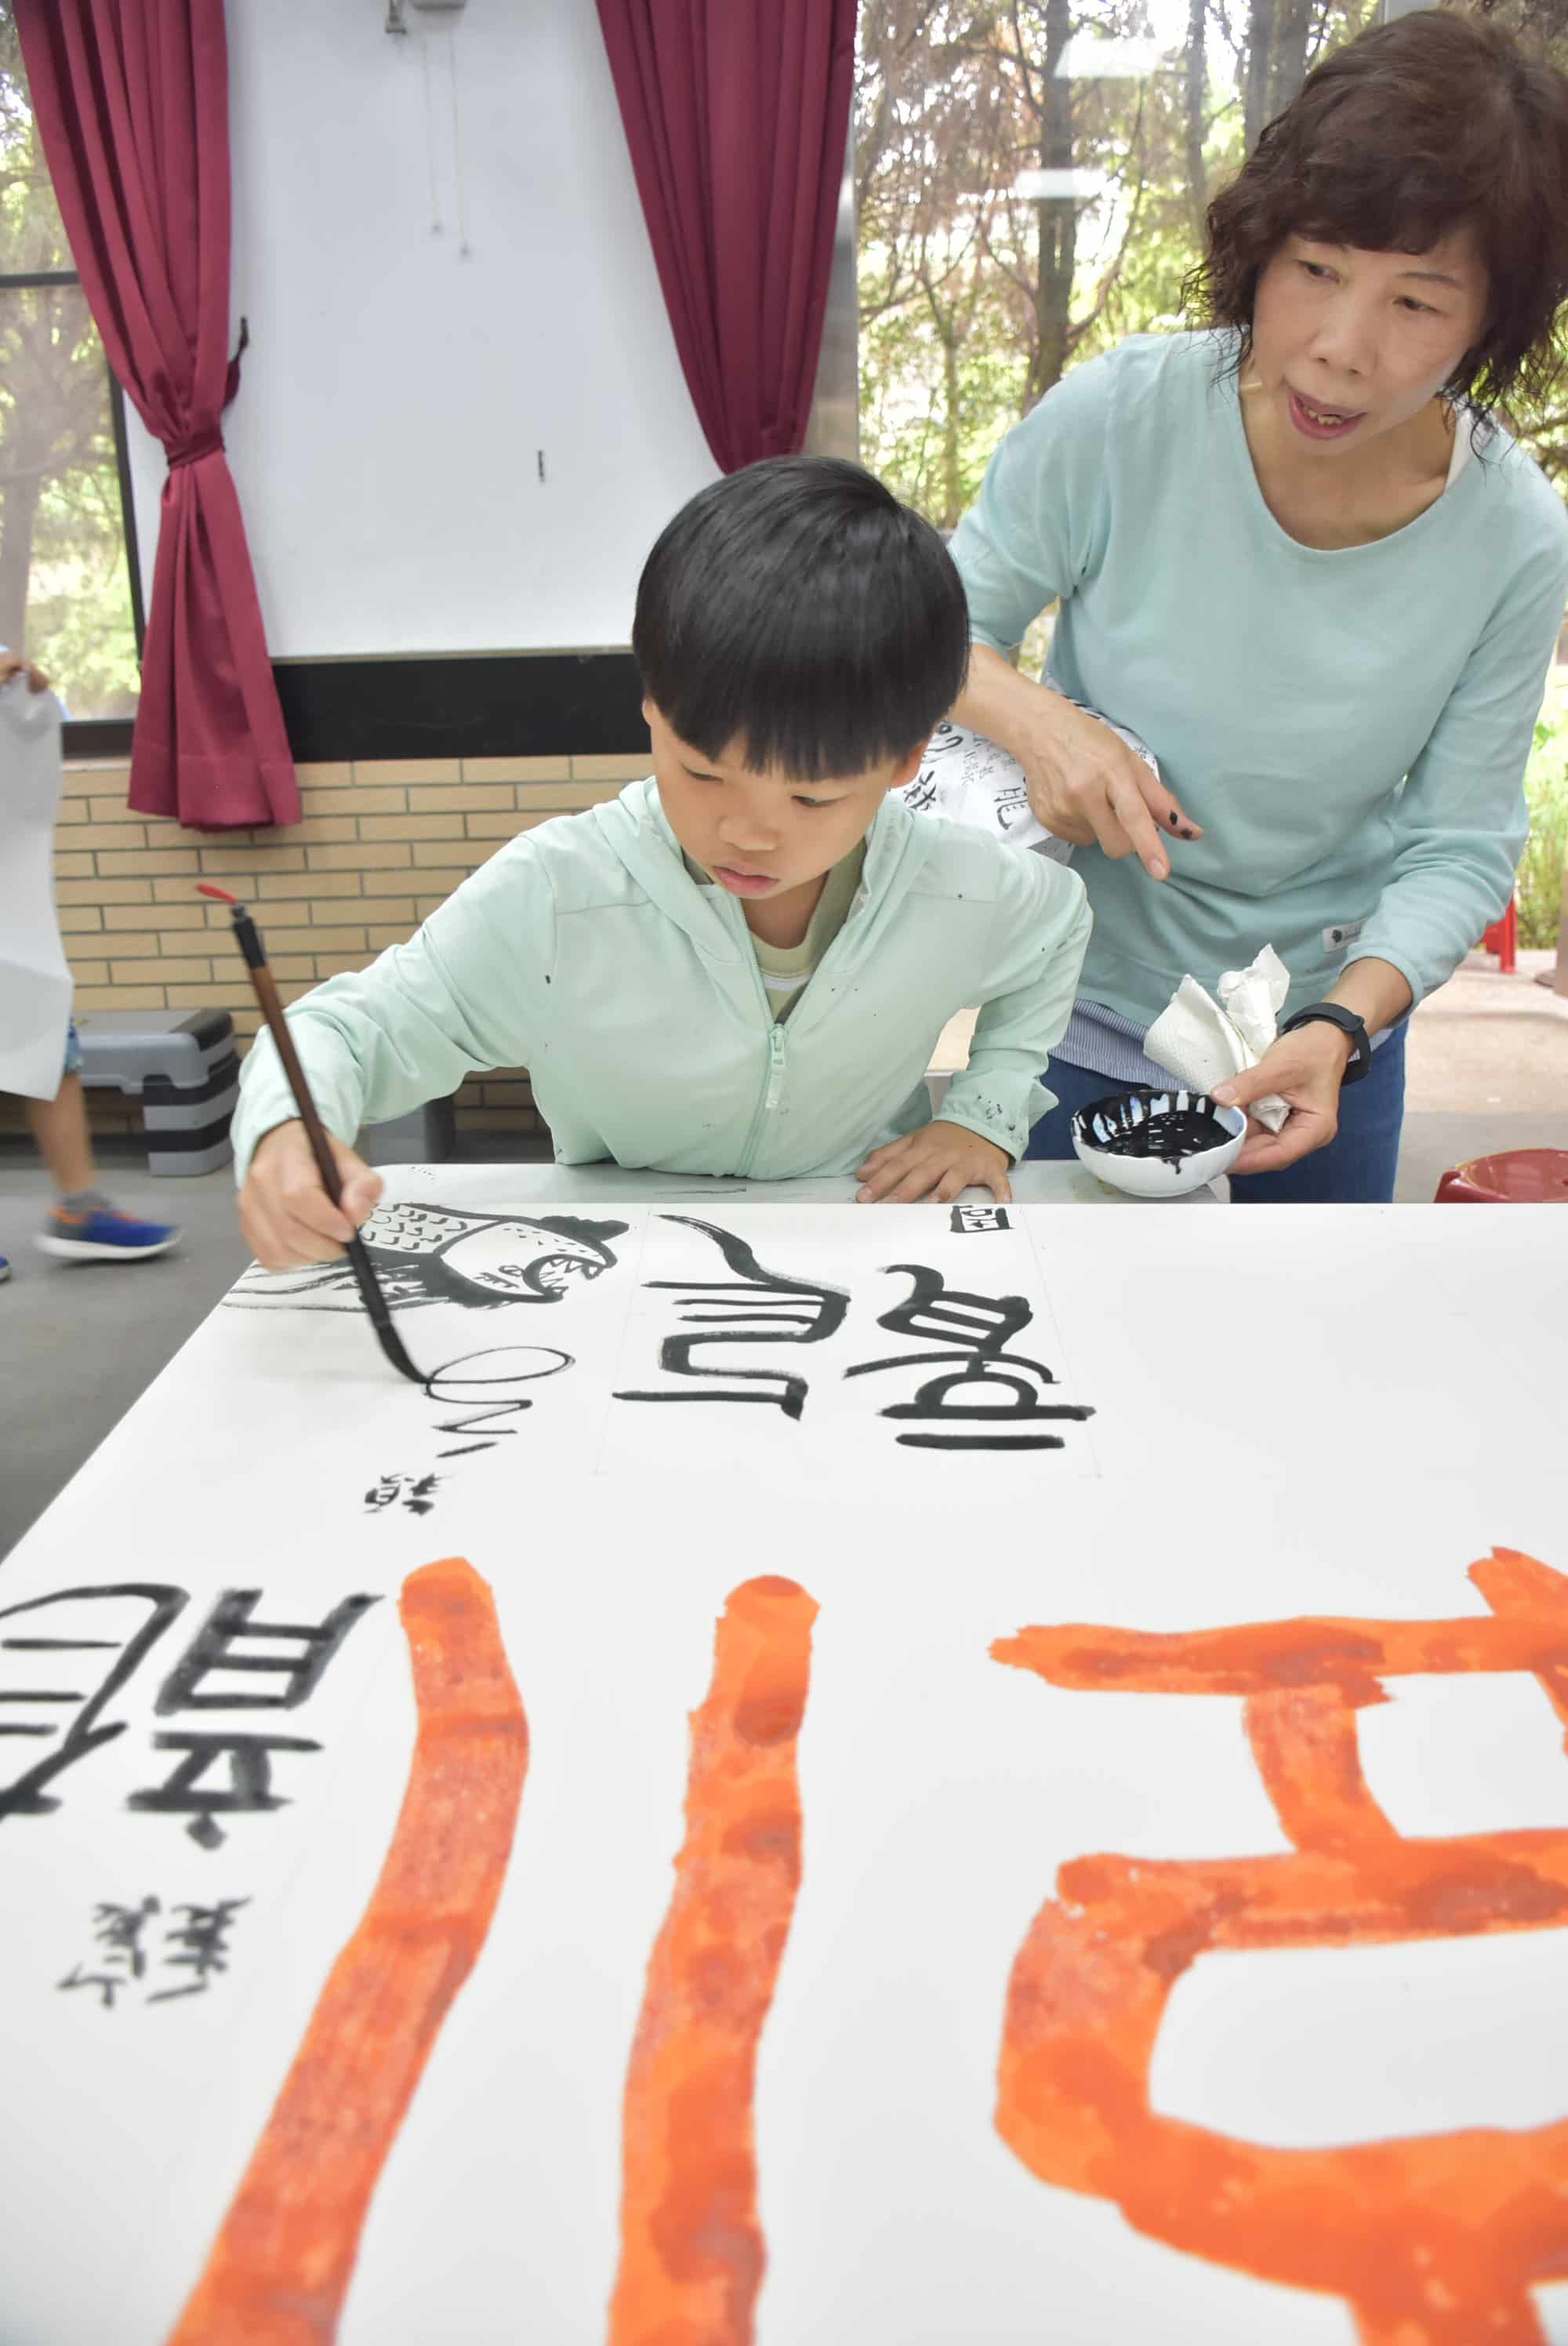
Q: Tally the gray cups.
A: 0